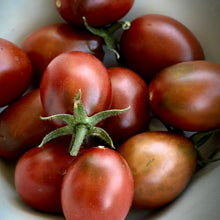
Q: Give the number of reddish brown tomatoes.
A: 11